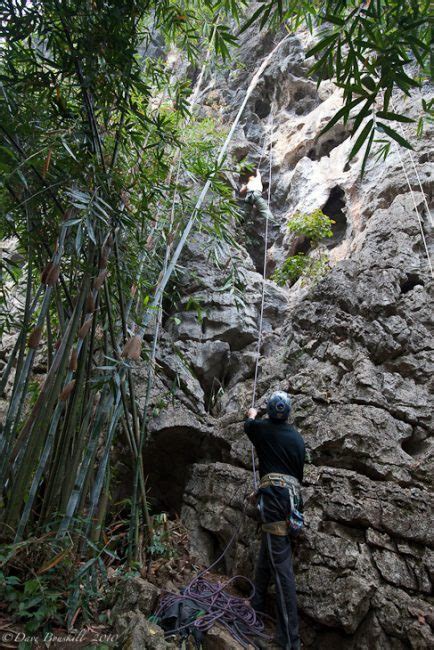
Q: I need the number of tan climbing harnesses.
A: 1